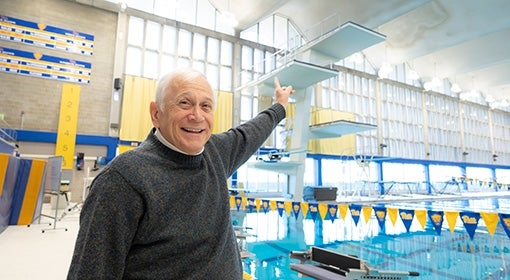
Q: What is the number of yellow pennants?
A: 13